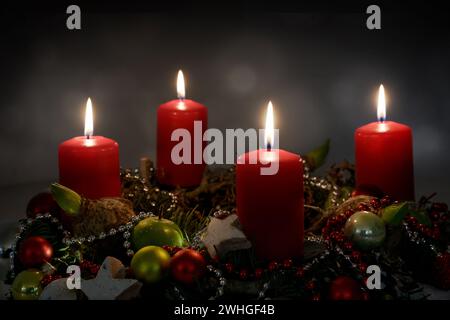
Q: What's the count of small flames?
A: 4